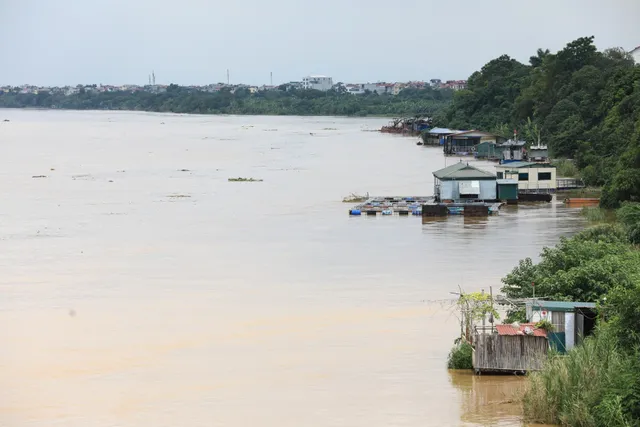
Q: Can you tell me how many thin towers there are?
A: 4